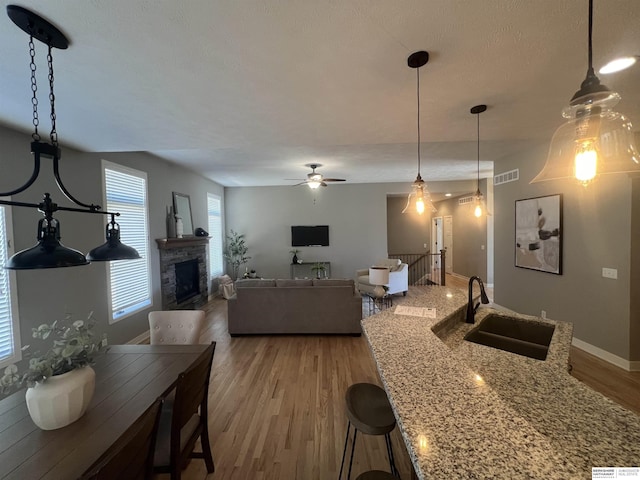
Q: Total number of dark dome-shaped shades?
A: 2